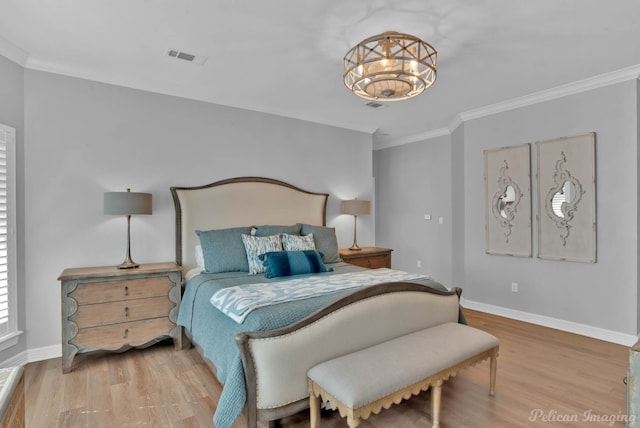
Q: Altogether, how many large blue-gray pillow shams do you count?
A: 3